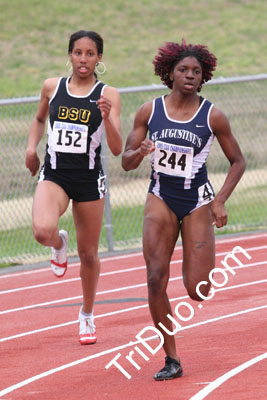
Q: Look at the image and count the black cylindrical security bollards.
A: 0